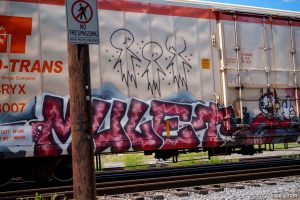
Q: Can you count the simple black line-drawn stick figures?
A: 3